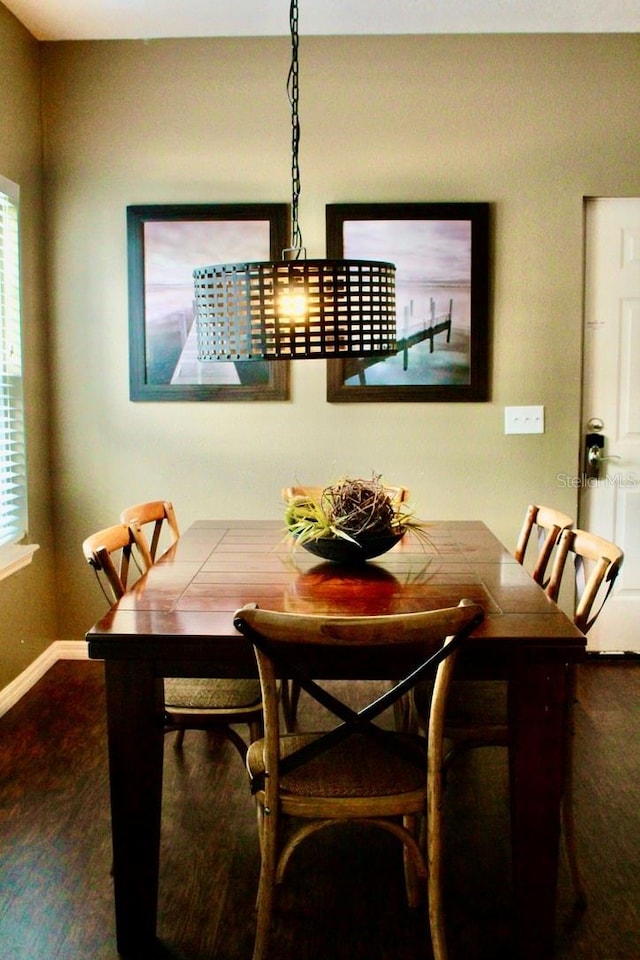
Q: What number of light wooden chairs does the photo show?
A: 6